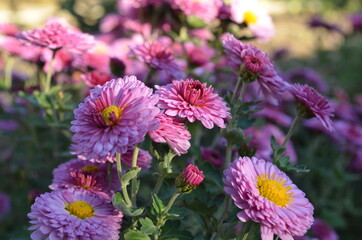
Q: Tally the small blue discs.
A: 0